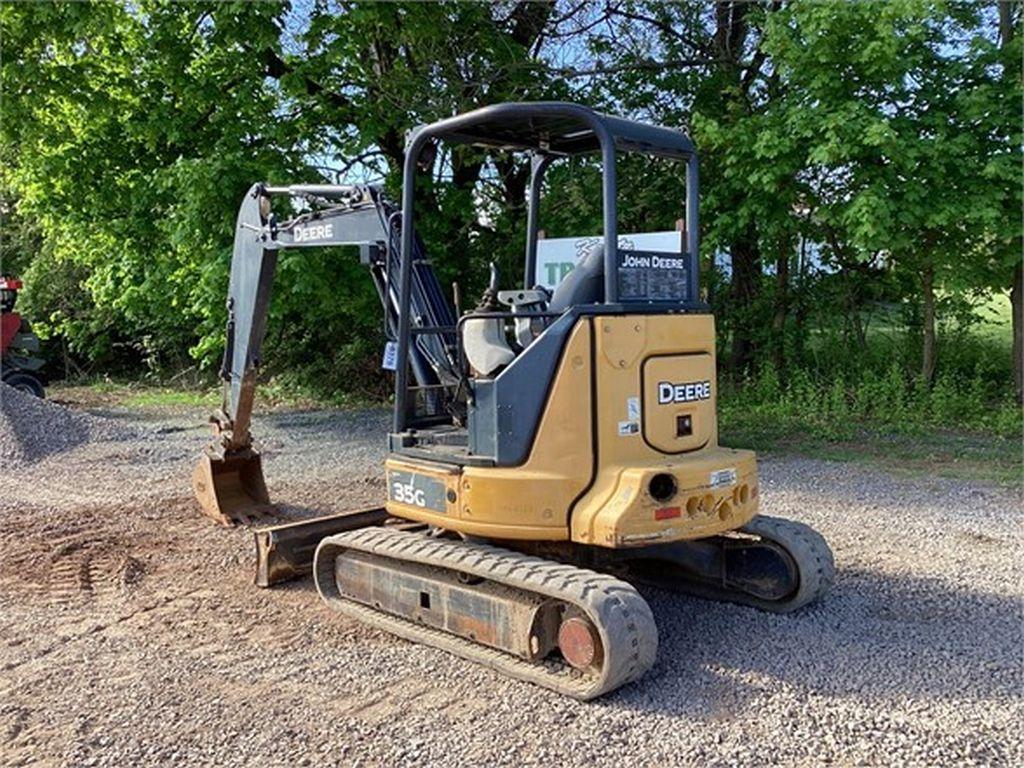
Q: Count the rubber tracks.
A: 2